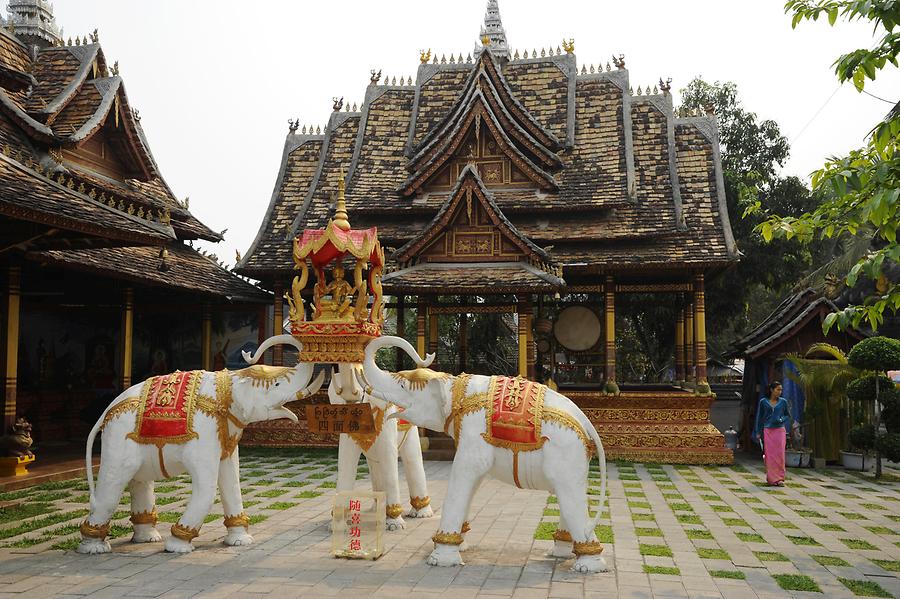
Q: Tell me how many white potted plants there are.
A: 2